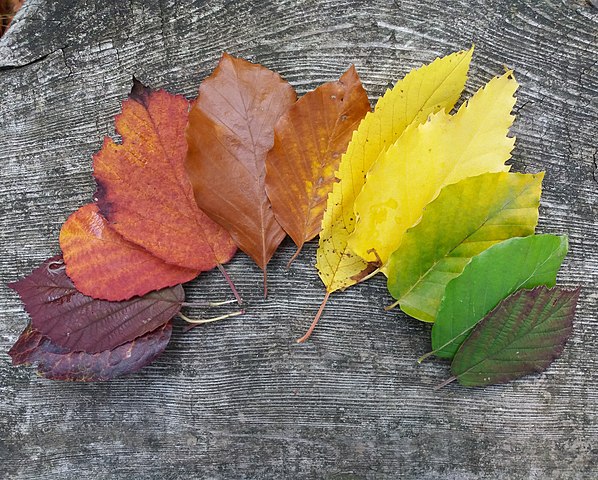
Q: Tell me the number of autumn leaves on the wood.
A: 11